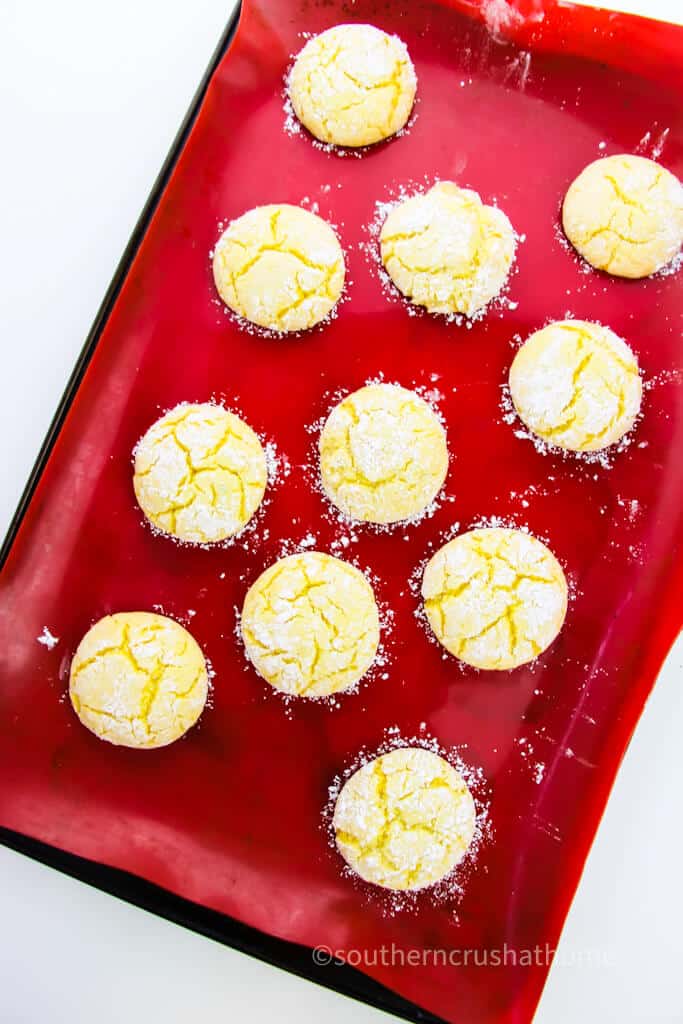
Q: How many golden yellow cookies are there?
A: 11